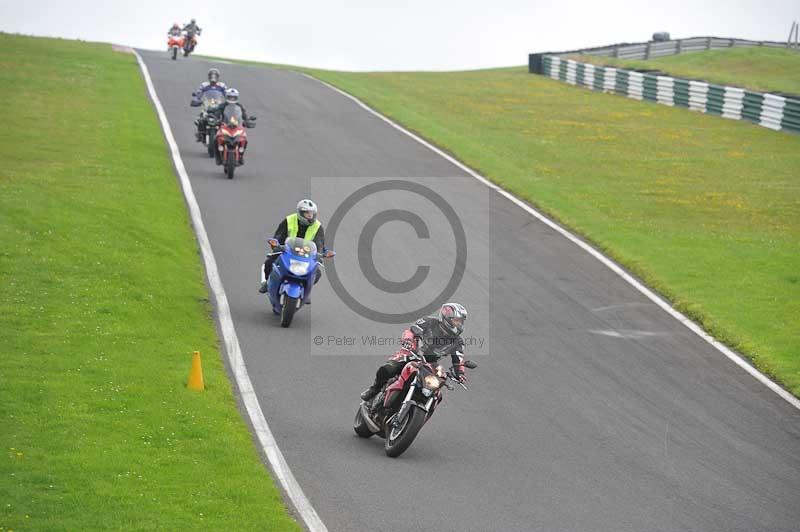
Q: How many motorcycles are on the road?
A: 6